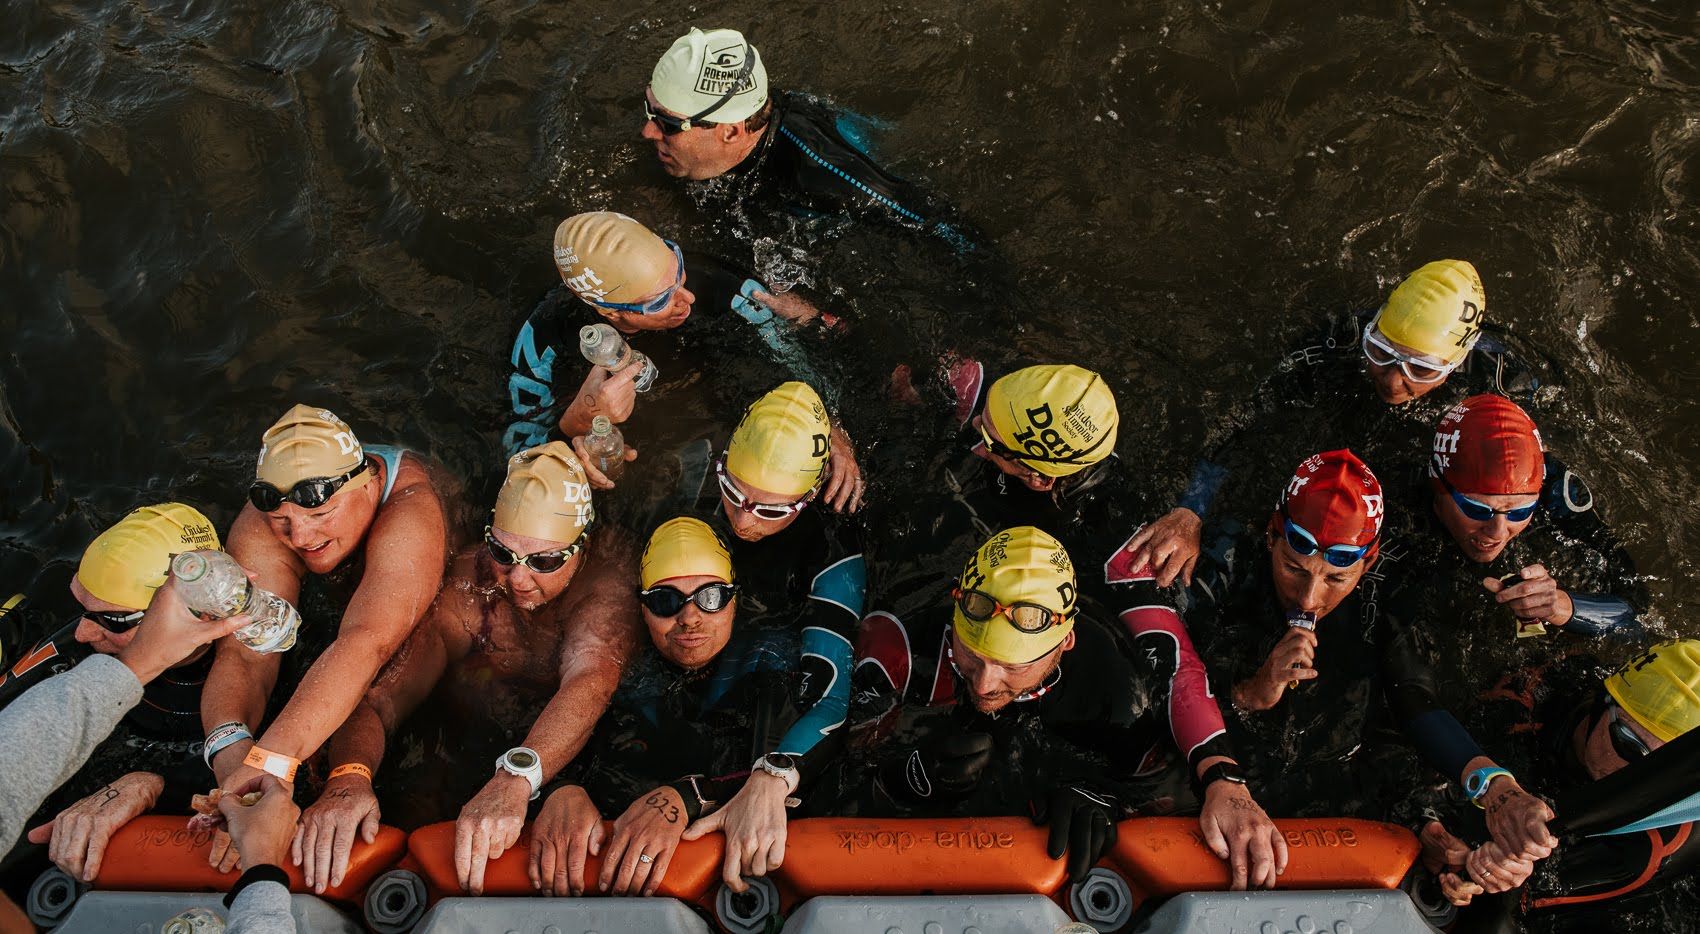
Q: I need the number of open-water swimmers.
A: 13